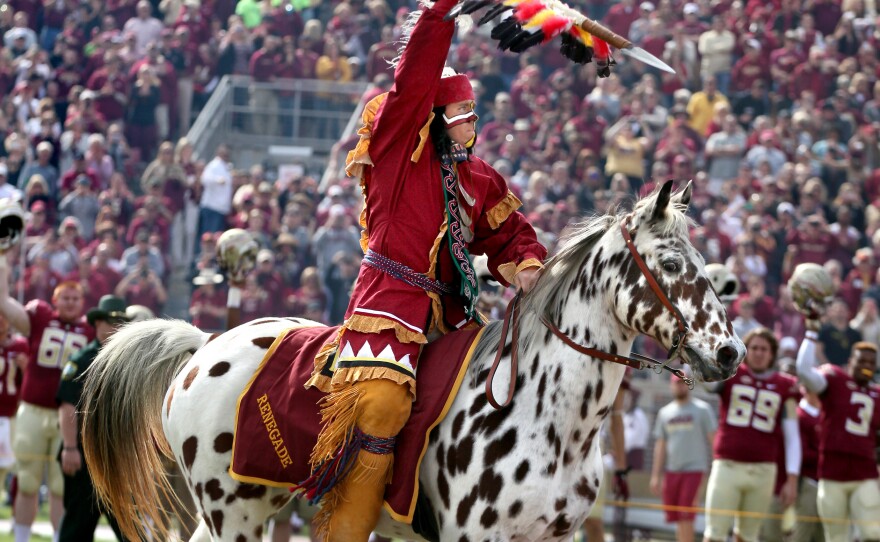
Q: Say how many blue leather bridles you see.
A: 0